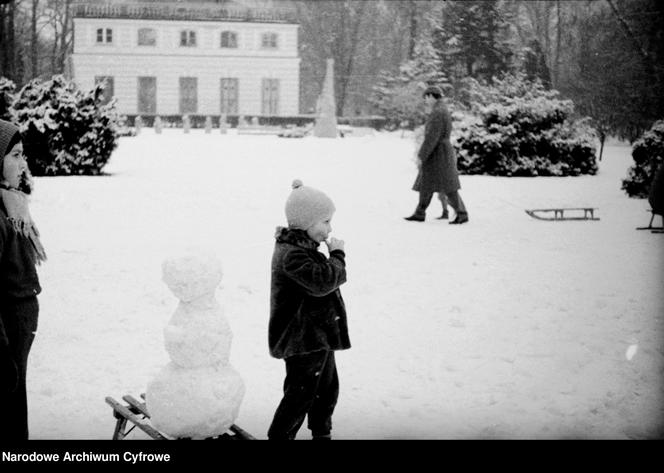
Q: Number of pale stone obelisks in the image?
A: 1